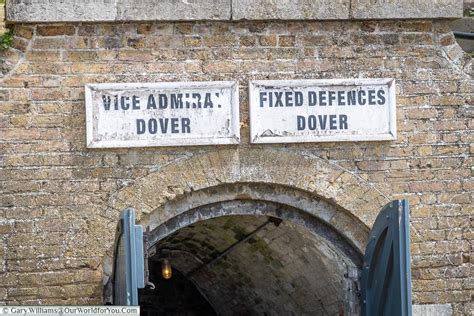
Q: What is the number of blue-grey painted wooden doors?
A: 2